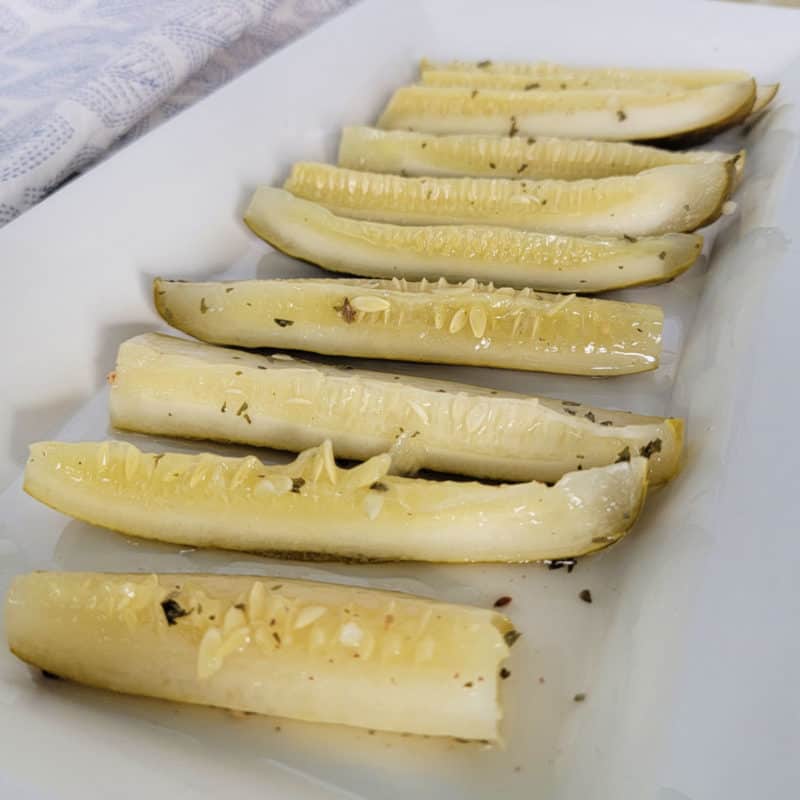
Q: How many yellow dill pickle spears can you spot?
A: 9